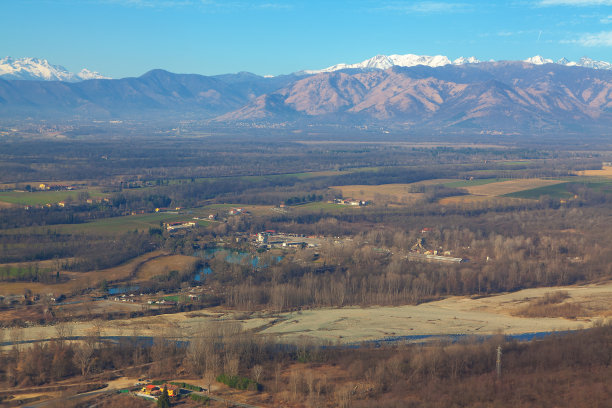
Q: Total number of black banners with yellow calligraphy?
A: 0